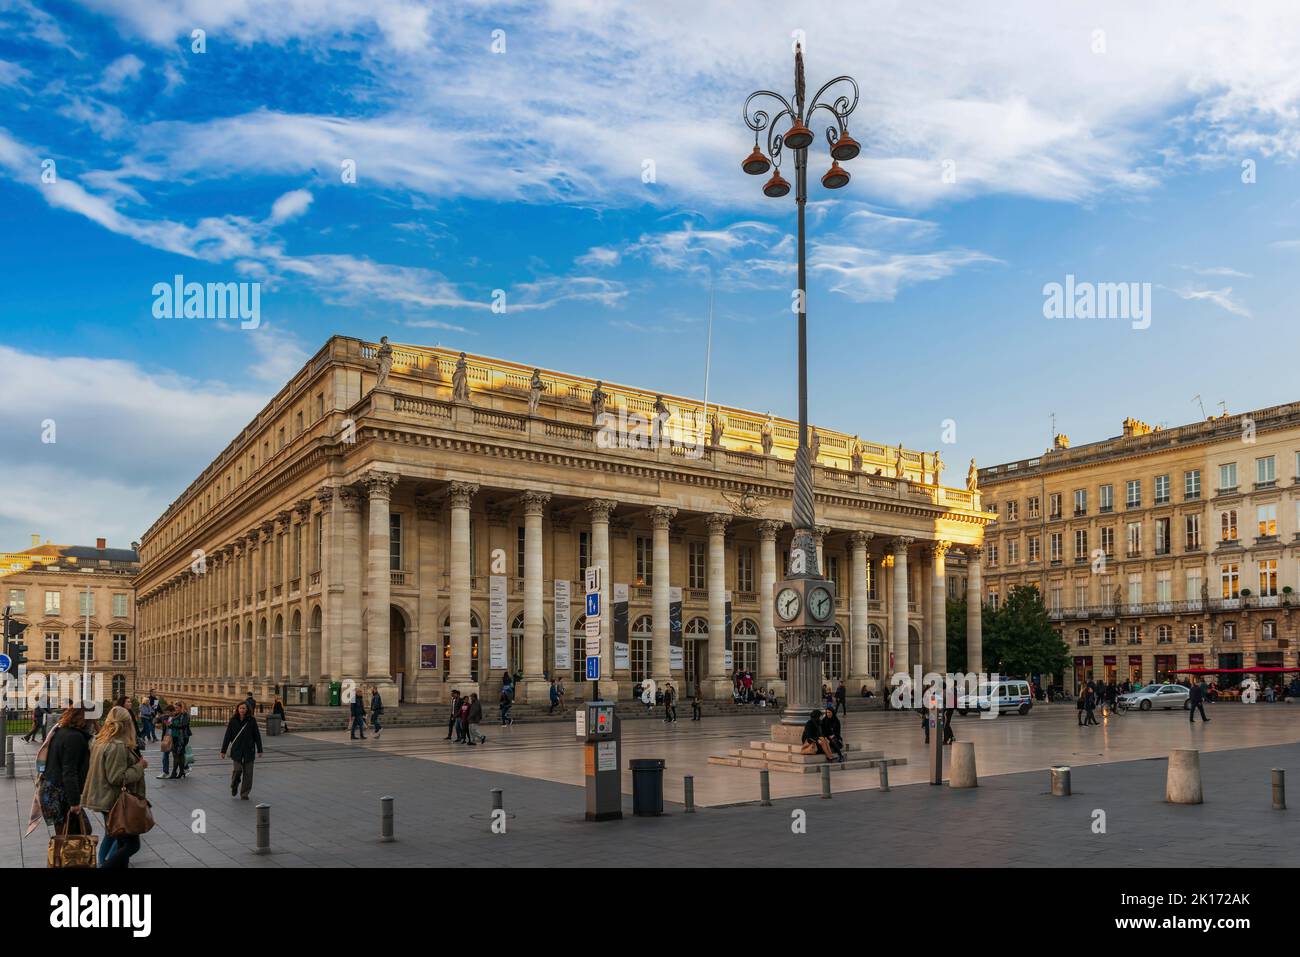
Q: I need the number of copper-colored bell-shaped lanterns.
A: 5